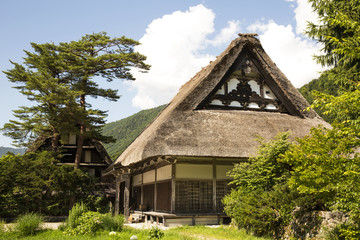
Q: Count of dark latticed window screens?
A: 2